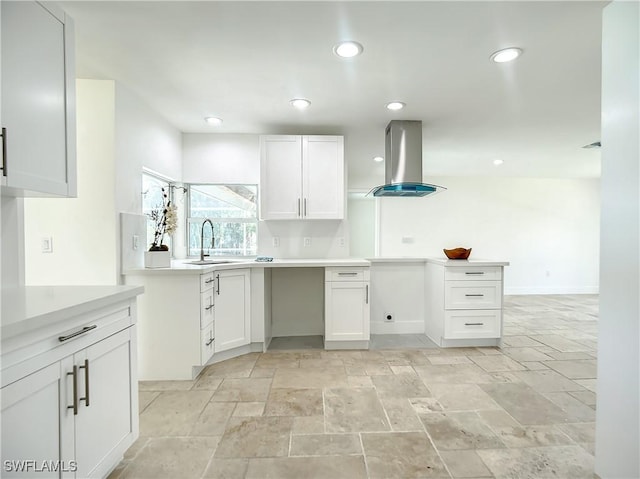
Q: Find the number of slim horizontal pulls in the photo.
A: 8